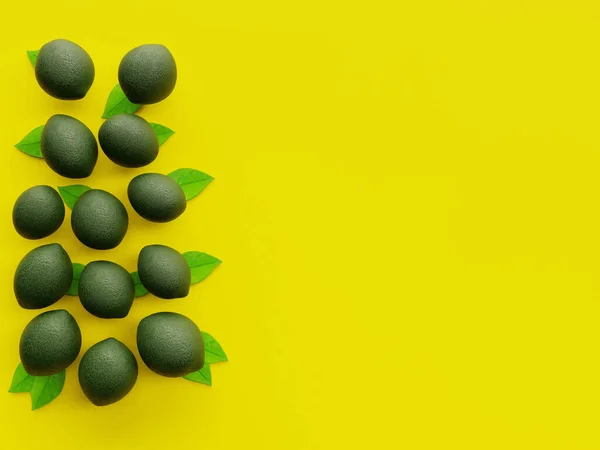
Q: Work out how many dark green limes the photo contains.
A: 13